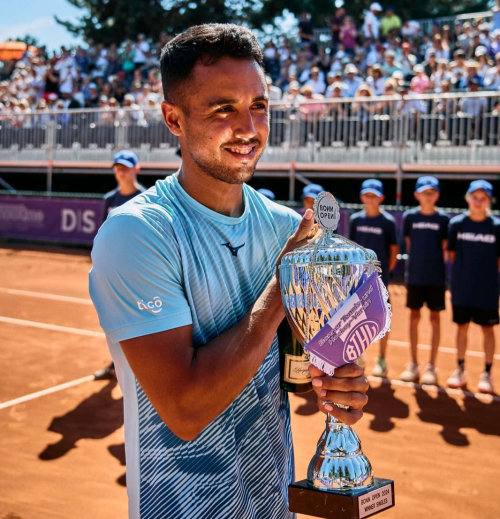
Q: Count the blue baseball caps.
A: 6